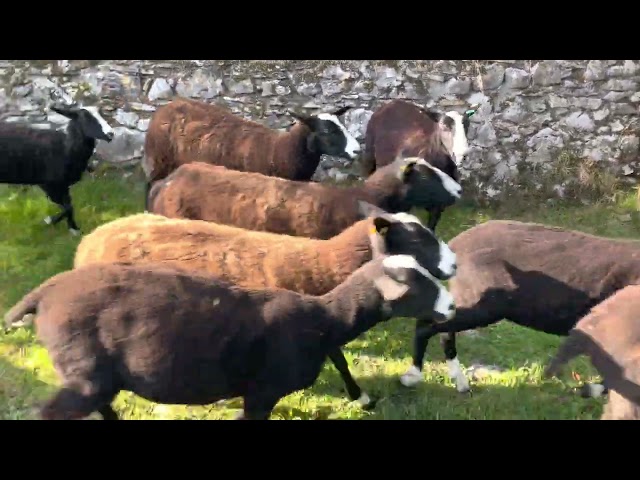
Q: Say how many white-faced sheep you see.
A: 6